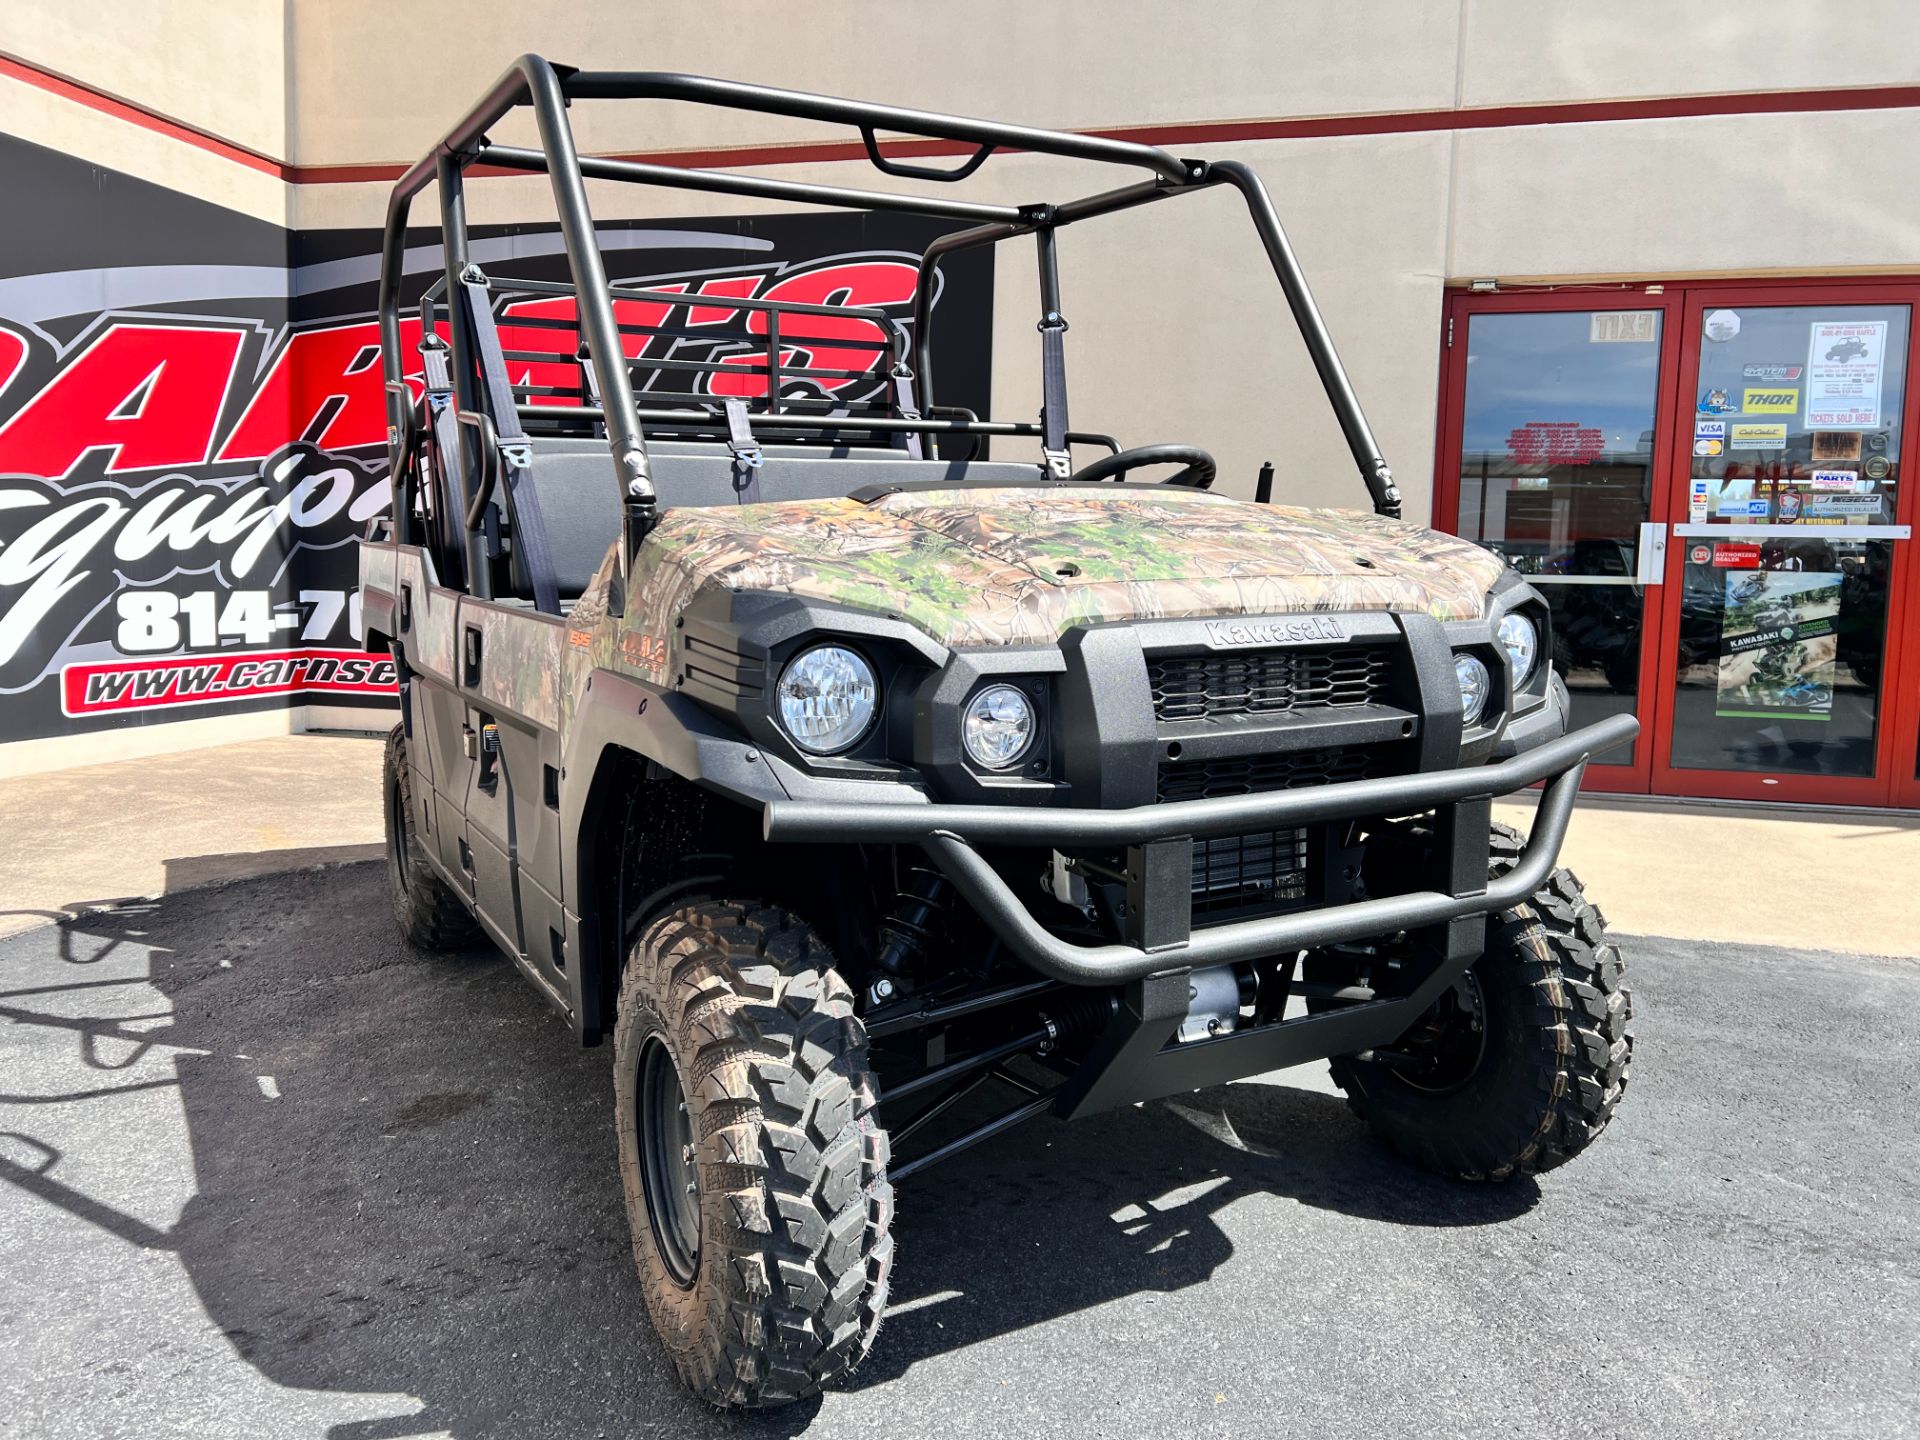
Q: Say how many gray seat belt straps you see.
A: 6